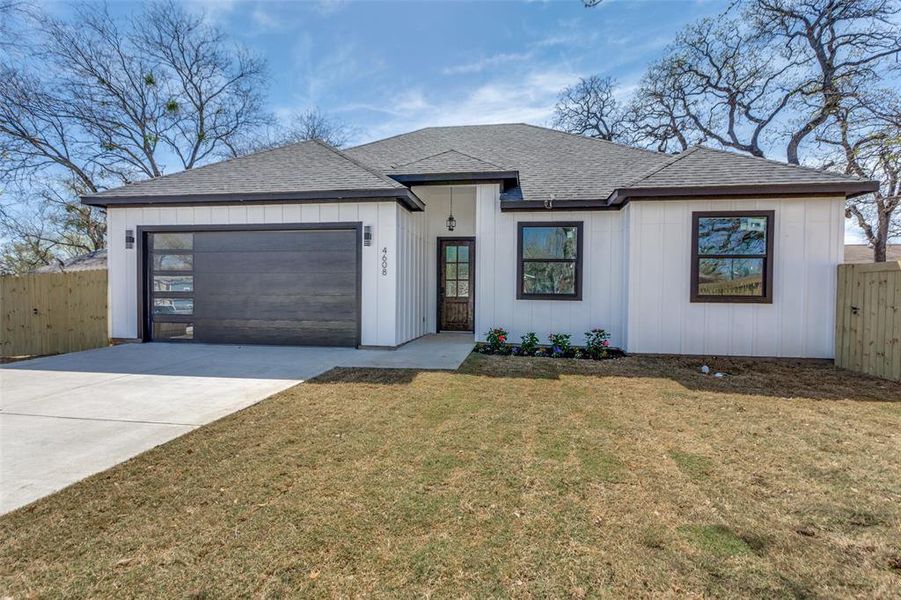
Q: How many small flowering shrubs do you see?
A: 4